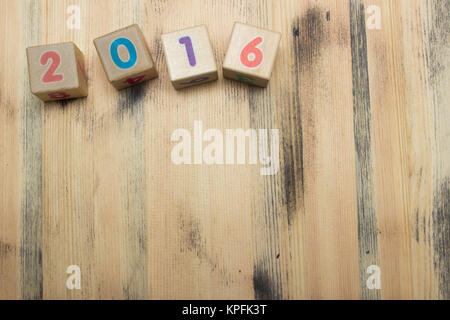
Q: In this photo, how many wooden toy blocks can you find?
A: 4